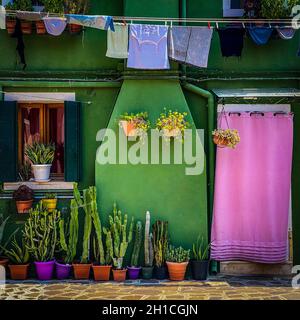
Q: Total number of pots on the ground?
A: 12